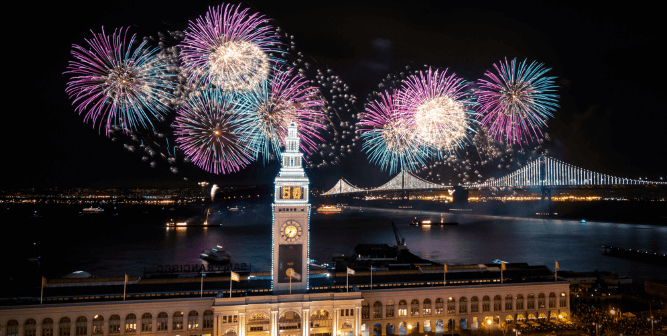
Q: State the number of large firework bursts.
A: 7